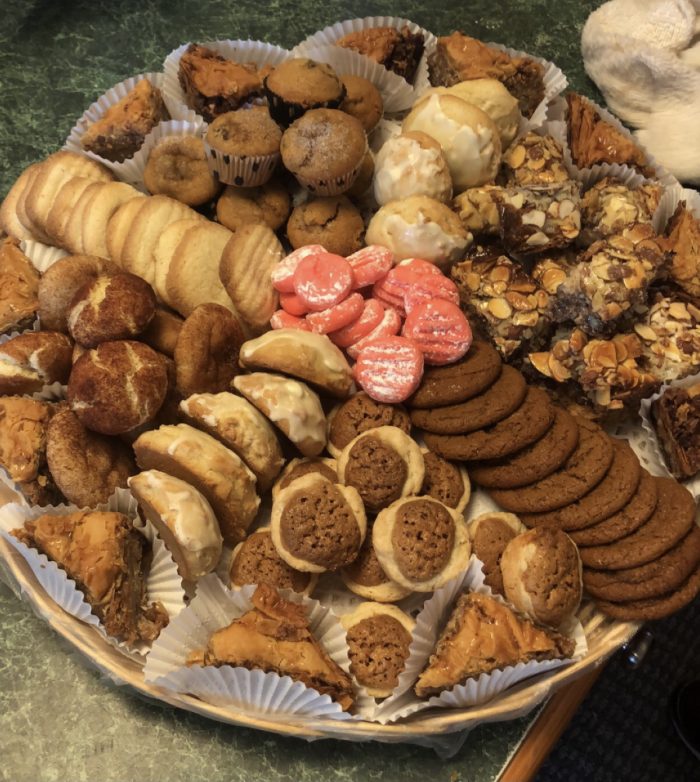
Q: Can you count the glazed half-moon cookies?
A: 5